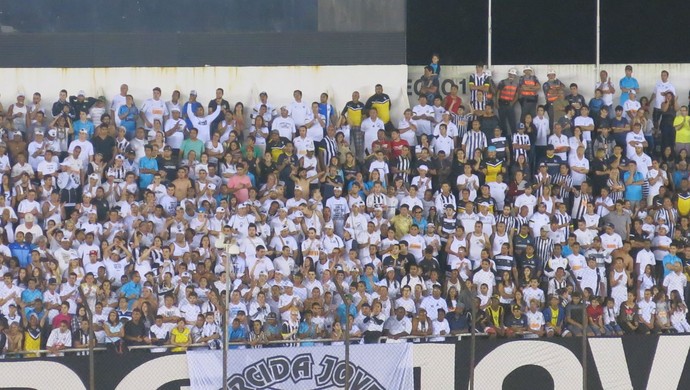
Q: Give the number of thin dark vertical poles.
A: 5